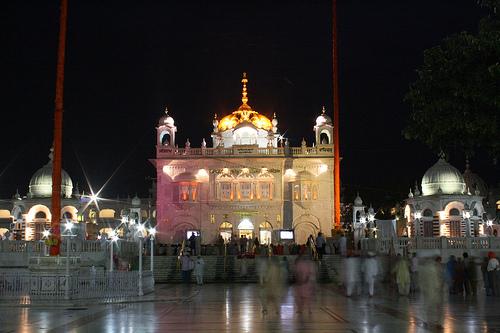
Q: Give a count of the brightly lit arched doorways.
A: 3